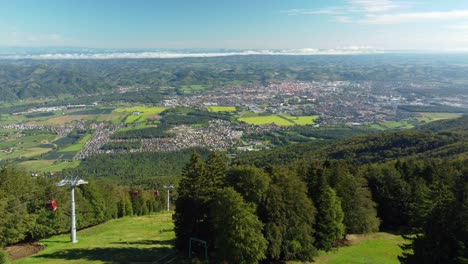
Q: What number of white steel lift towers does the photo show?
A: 2